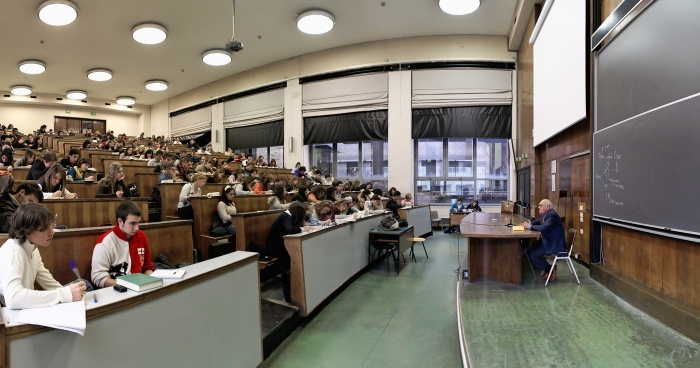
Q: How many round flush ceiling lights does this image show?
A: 11